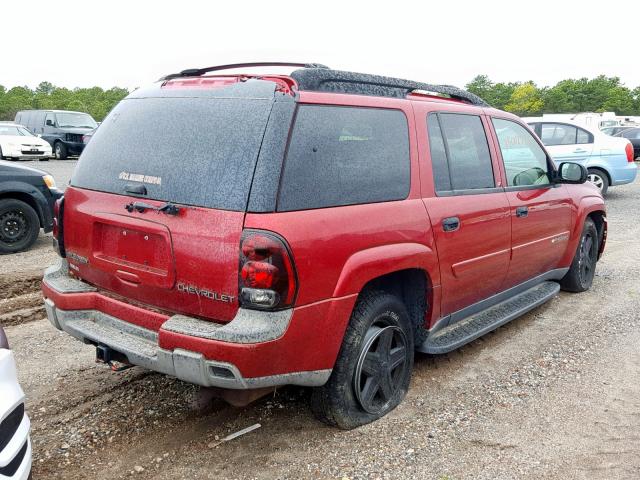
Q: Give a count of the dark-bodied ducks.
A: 0